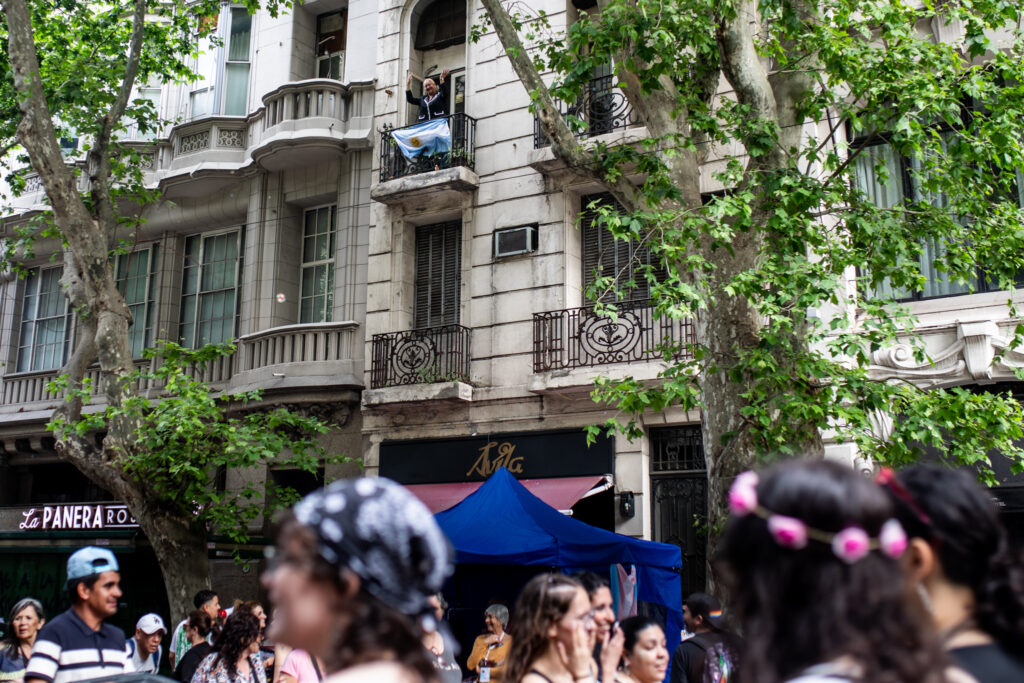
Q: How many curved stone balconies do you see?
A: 2